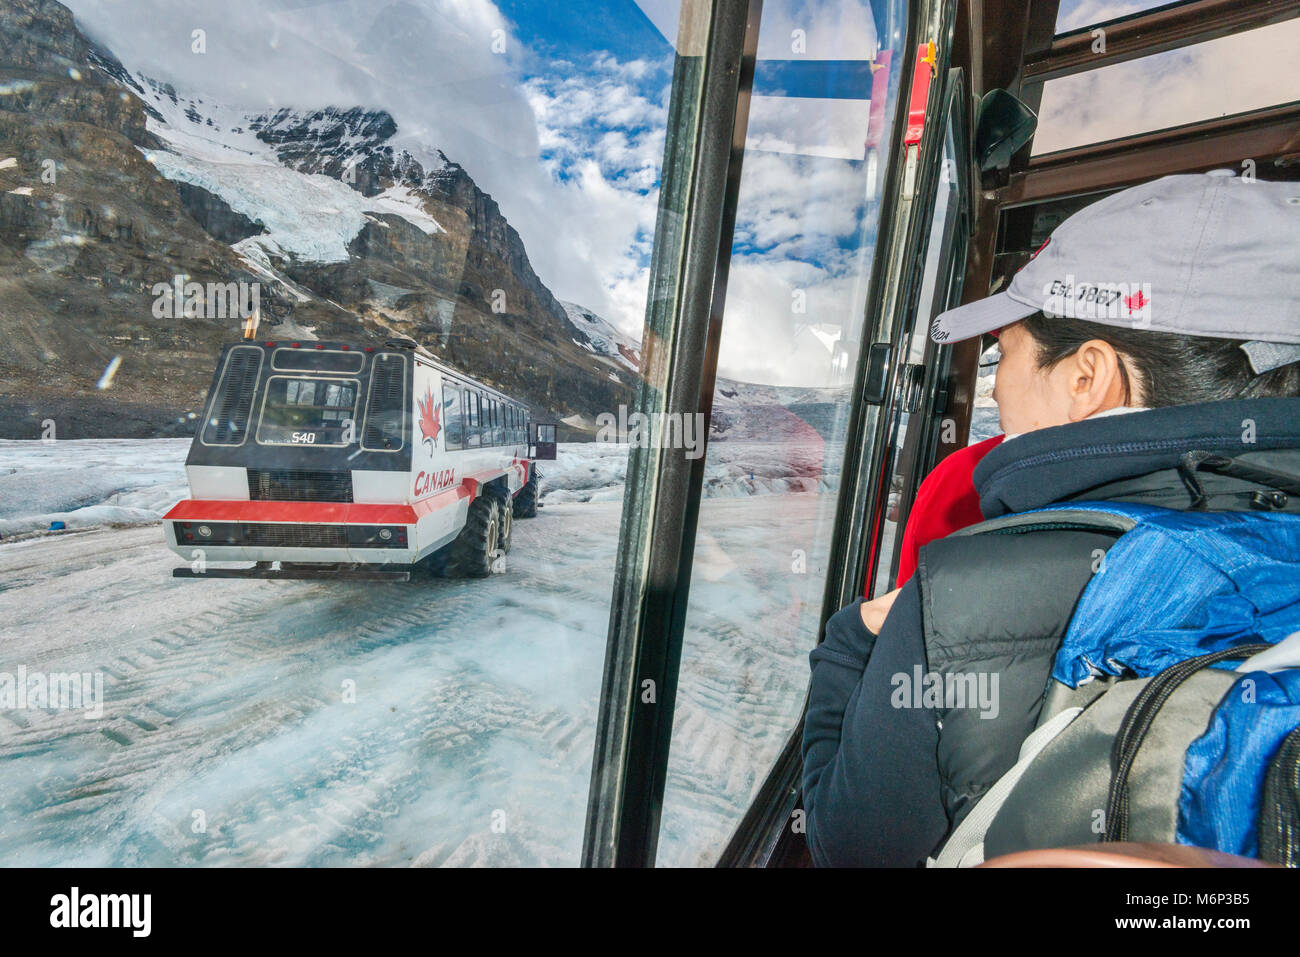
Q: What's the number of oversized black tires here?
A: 3